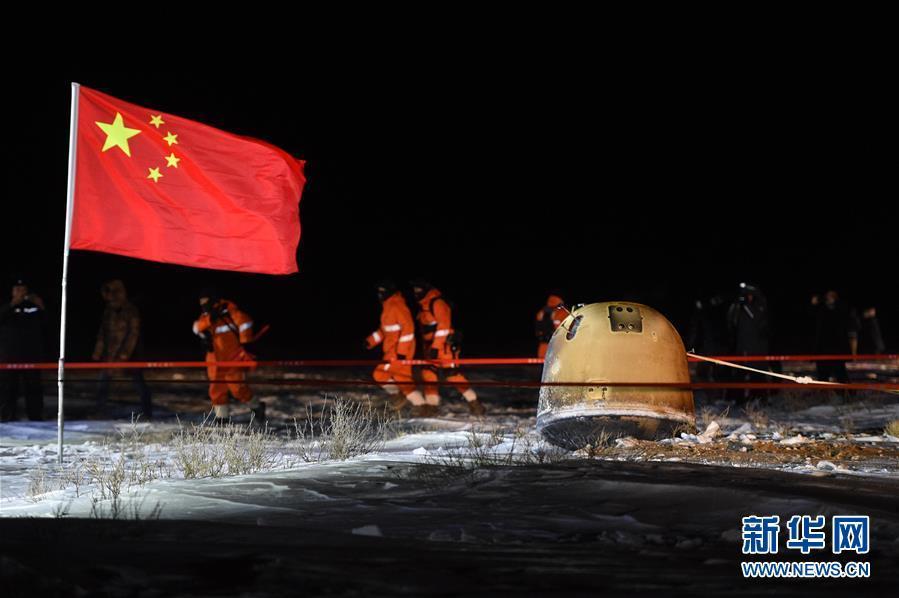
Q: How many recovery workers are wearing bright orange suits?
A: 4